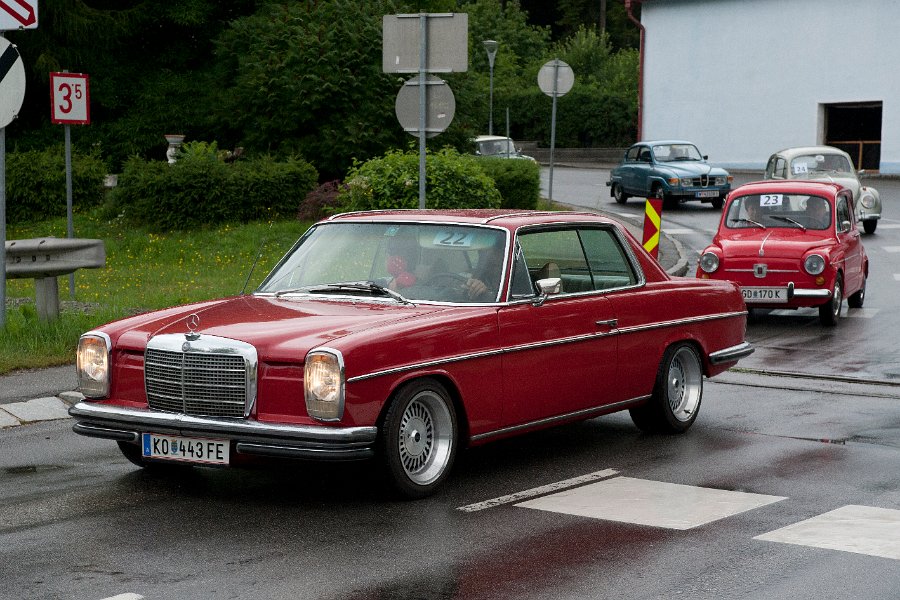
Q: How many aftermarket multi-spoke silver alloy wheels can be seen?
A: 2